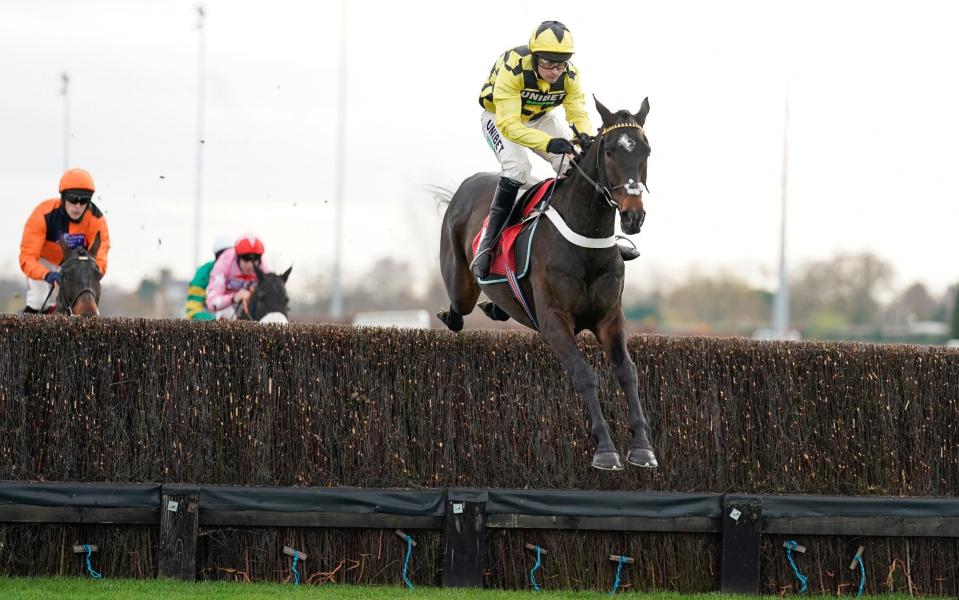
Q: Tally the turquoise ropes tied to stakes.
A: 7